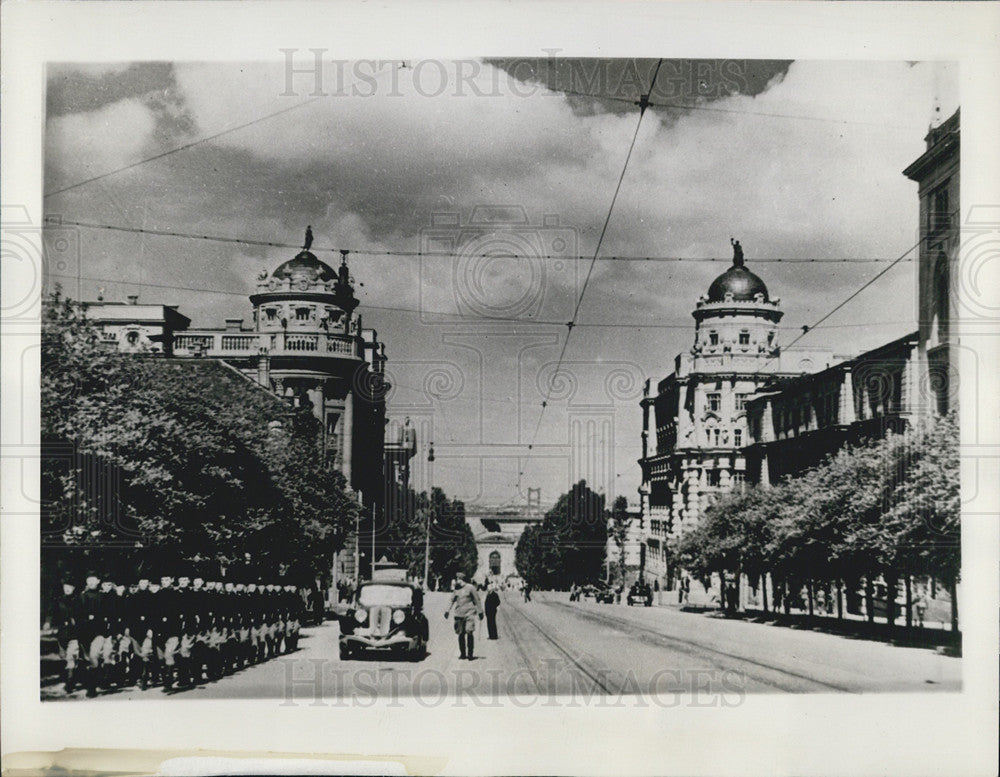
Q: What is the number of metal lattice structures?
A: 1